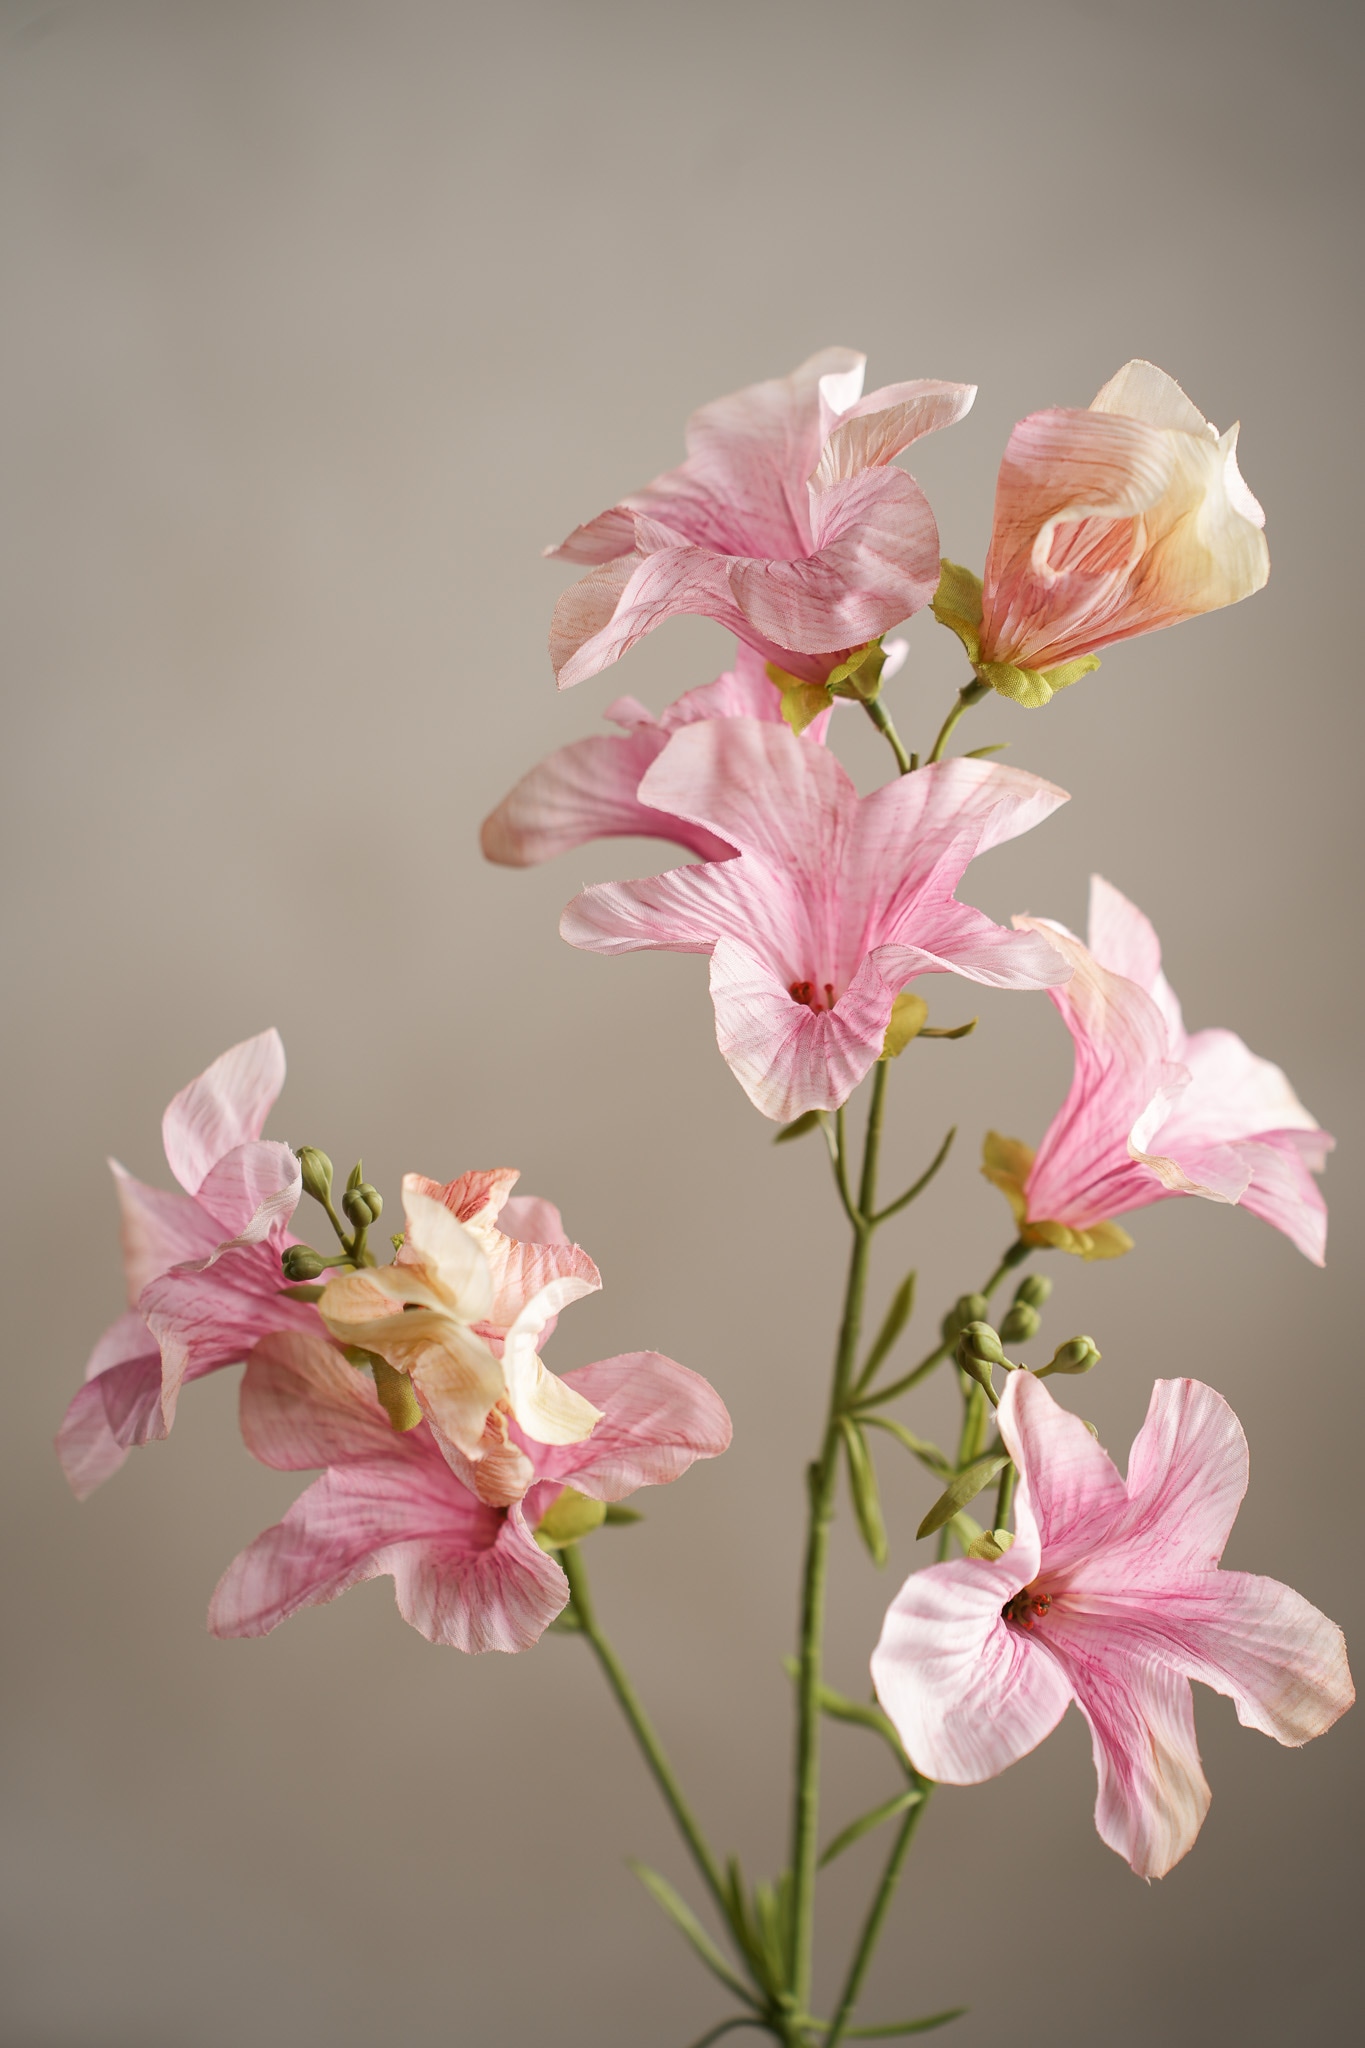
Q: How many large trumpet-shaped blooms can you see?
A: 9